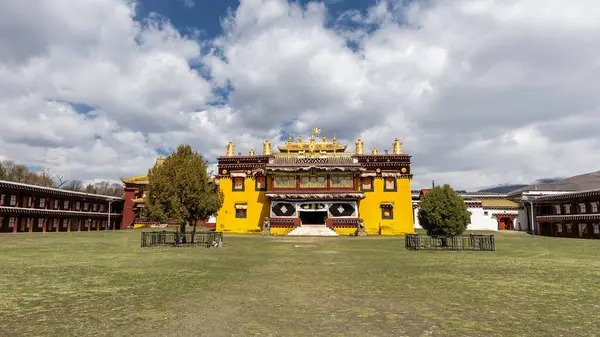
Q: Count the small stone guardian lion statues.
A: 2